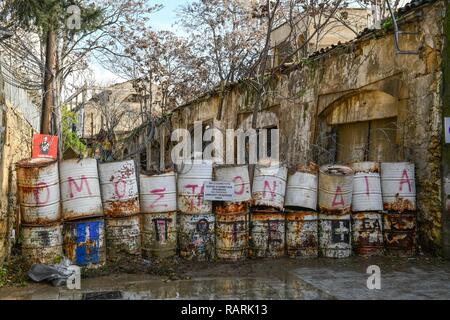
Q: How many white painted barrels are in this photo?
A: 11